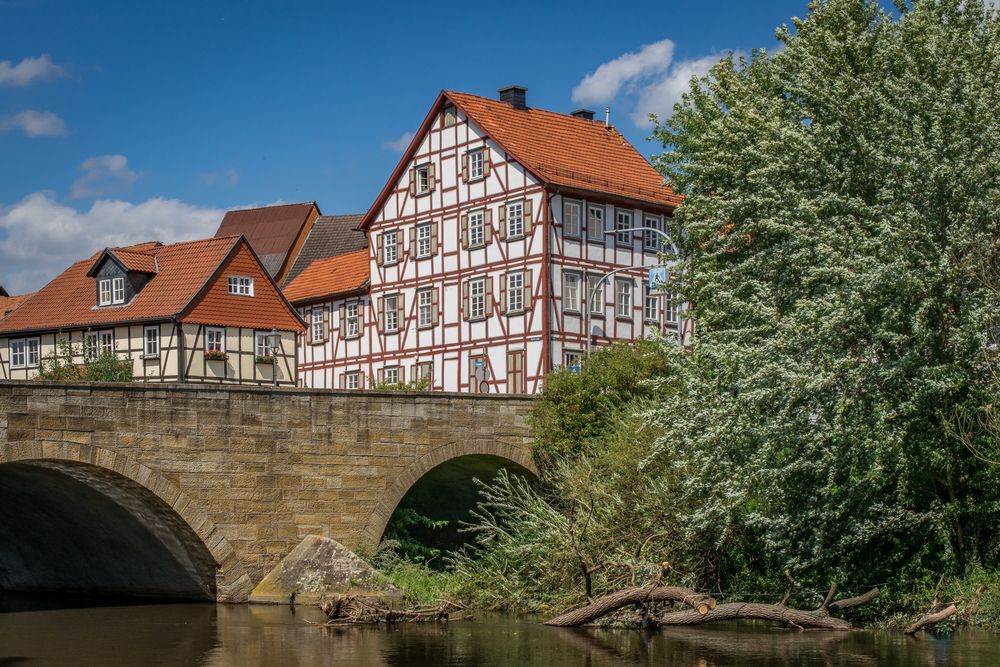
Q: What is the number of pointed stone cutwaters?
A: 1